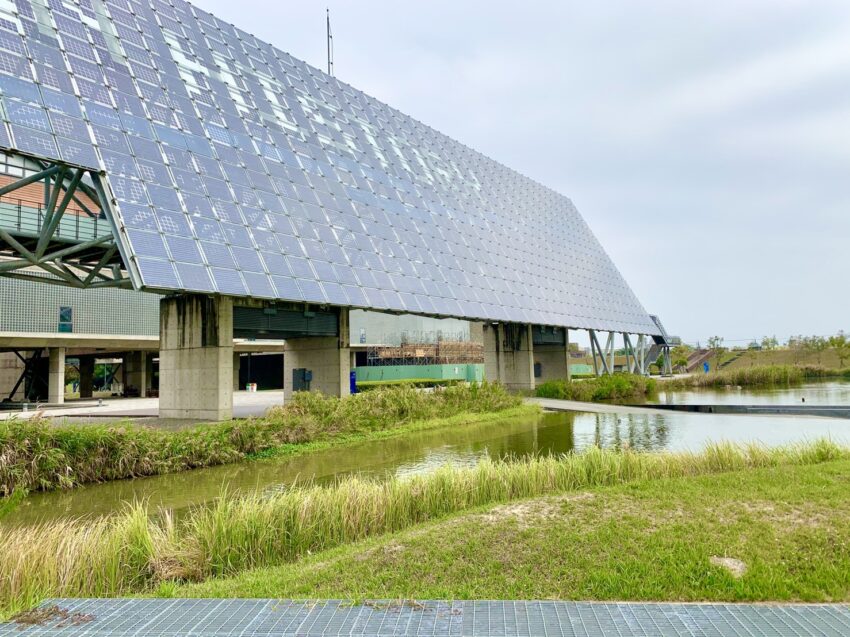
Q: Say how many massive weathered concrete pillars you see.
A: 4